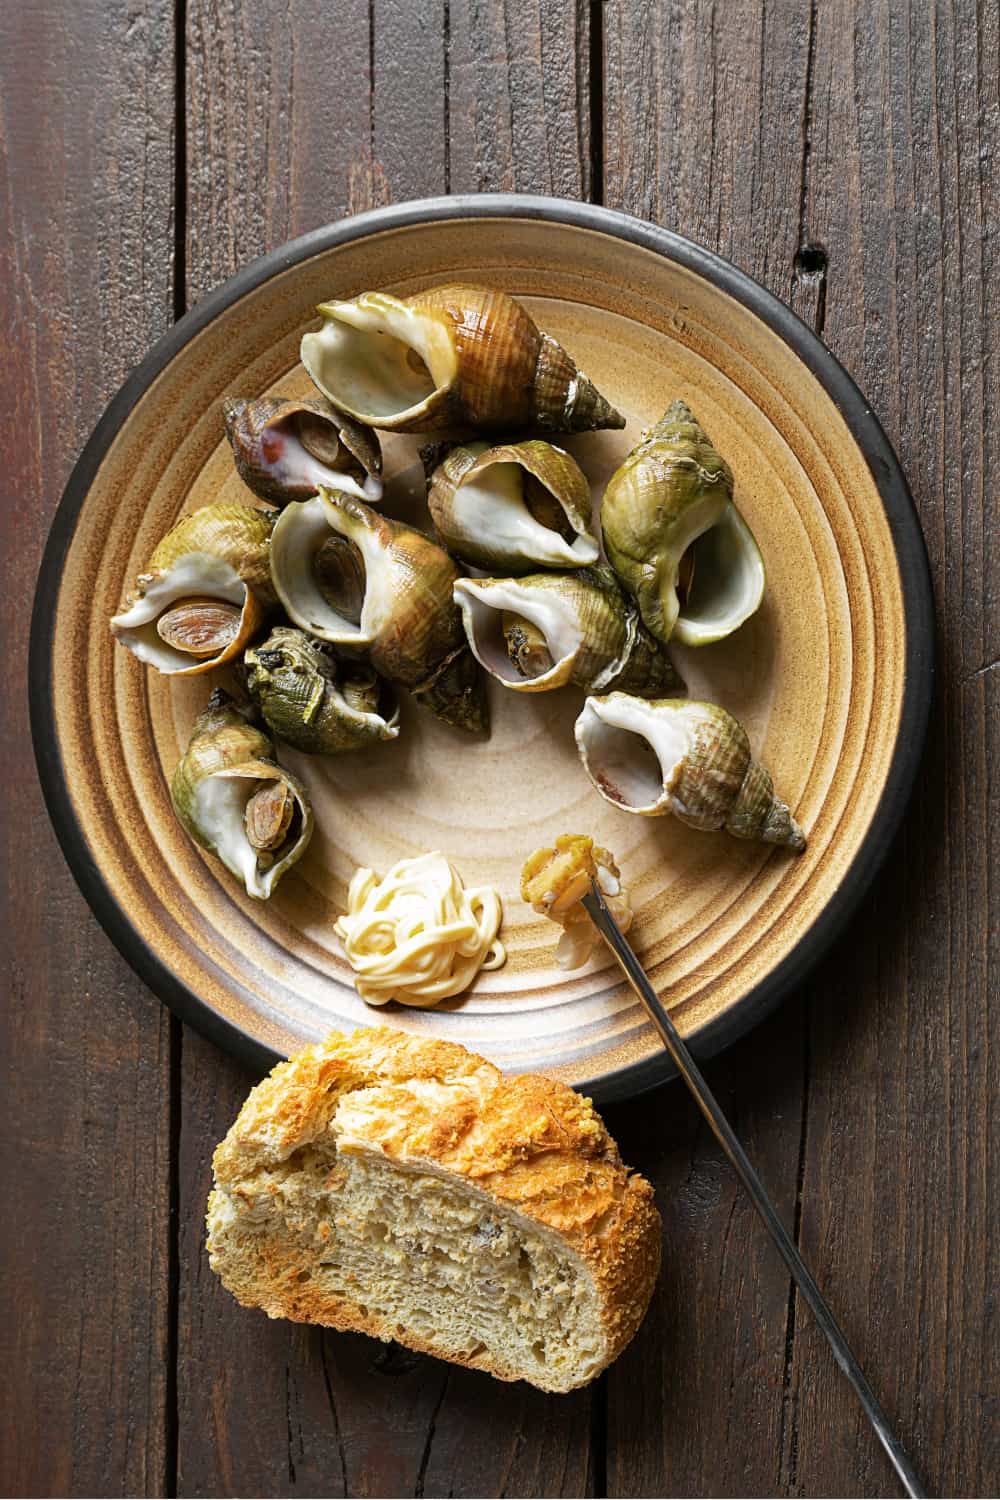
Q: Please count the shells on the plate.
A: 10